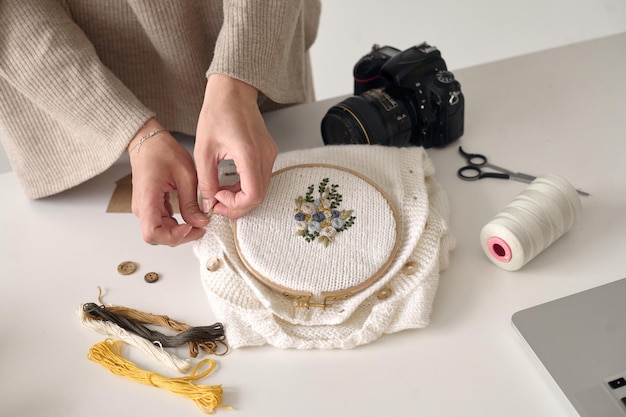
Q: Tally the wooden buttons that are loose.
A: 2